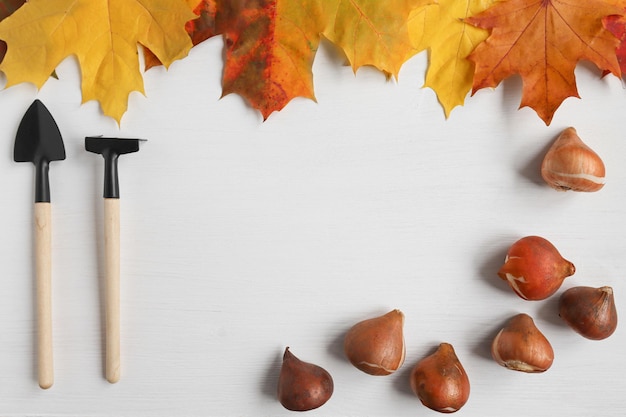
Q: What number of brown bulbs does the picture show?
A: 7